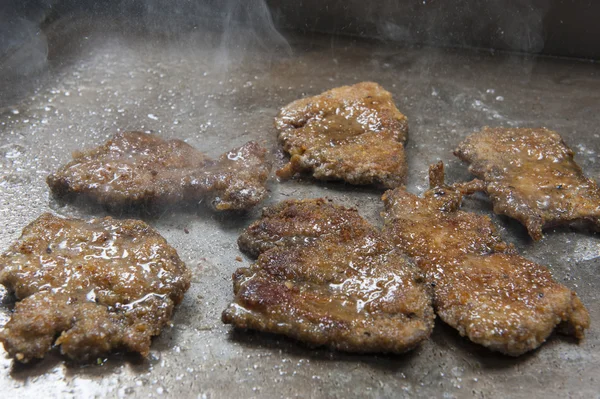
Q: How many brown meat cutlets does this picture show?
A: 6